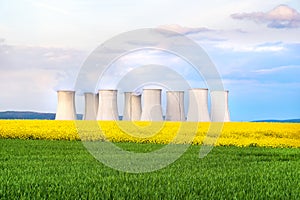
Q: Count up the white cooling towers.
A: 8